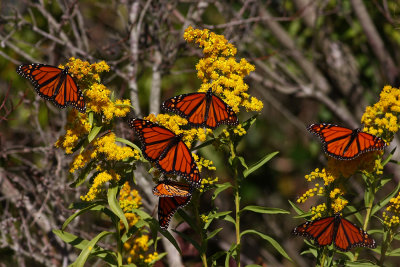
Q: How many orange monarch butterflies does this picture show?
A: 6